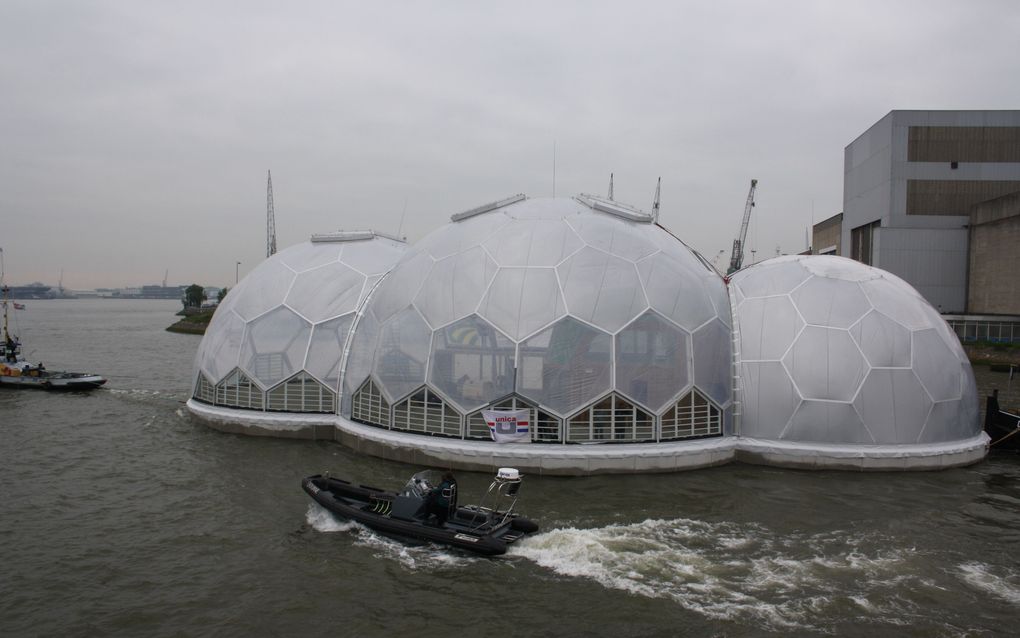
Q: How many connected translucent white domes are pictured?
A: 3